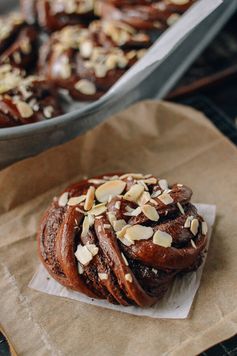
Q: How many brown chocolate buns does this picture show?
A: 6